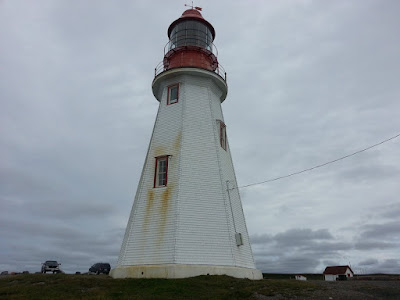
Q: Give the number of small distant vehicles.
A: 2